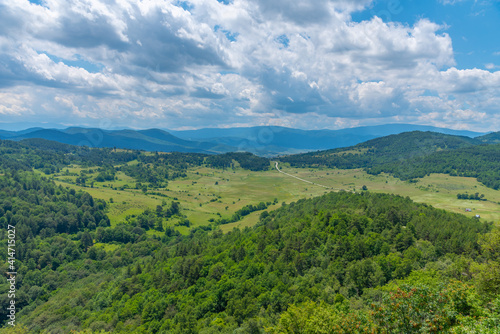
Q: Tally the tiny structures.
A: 2